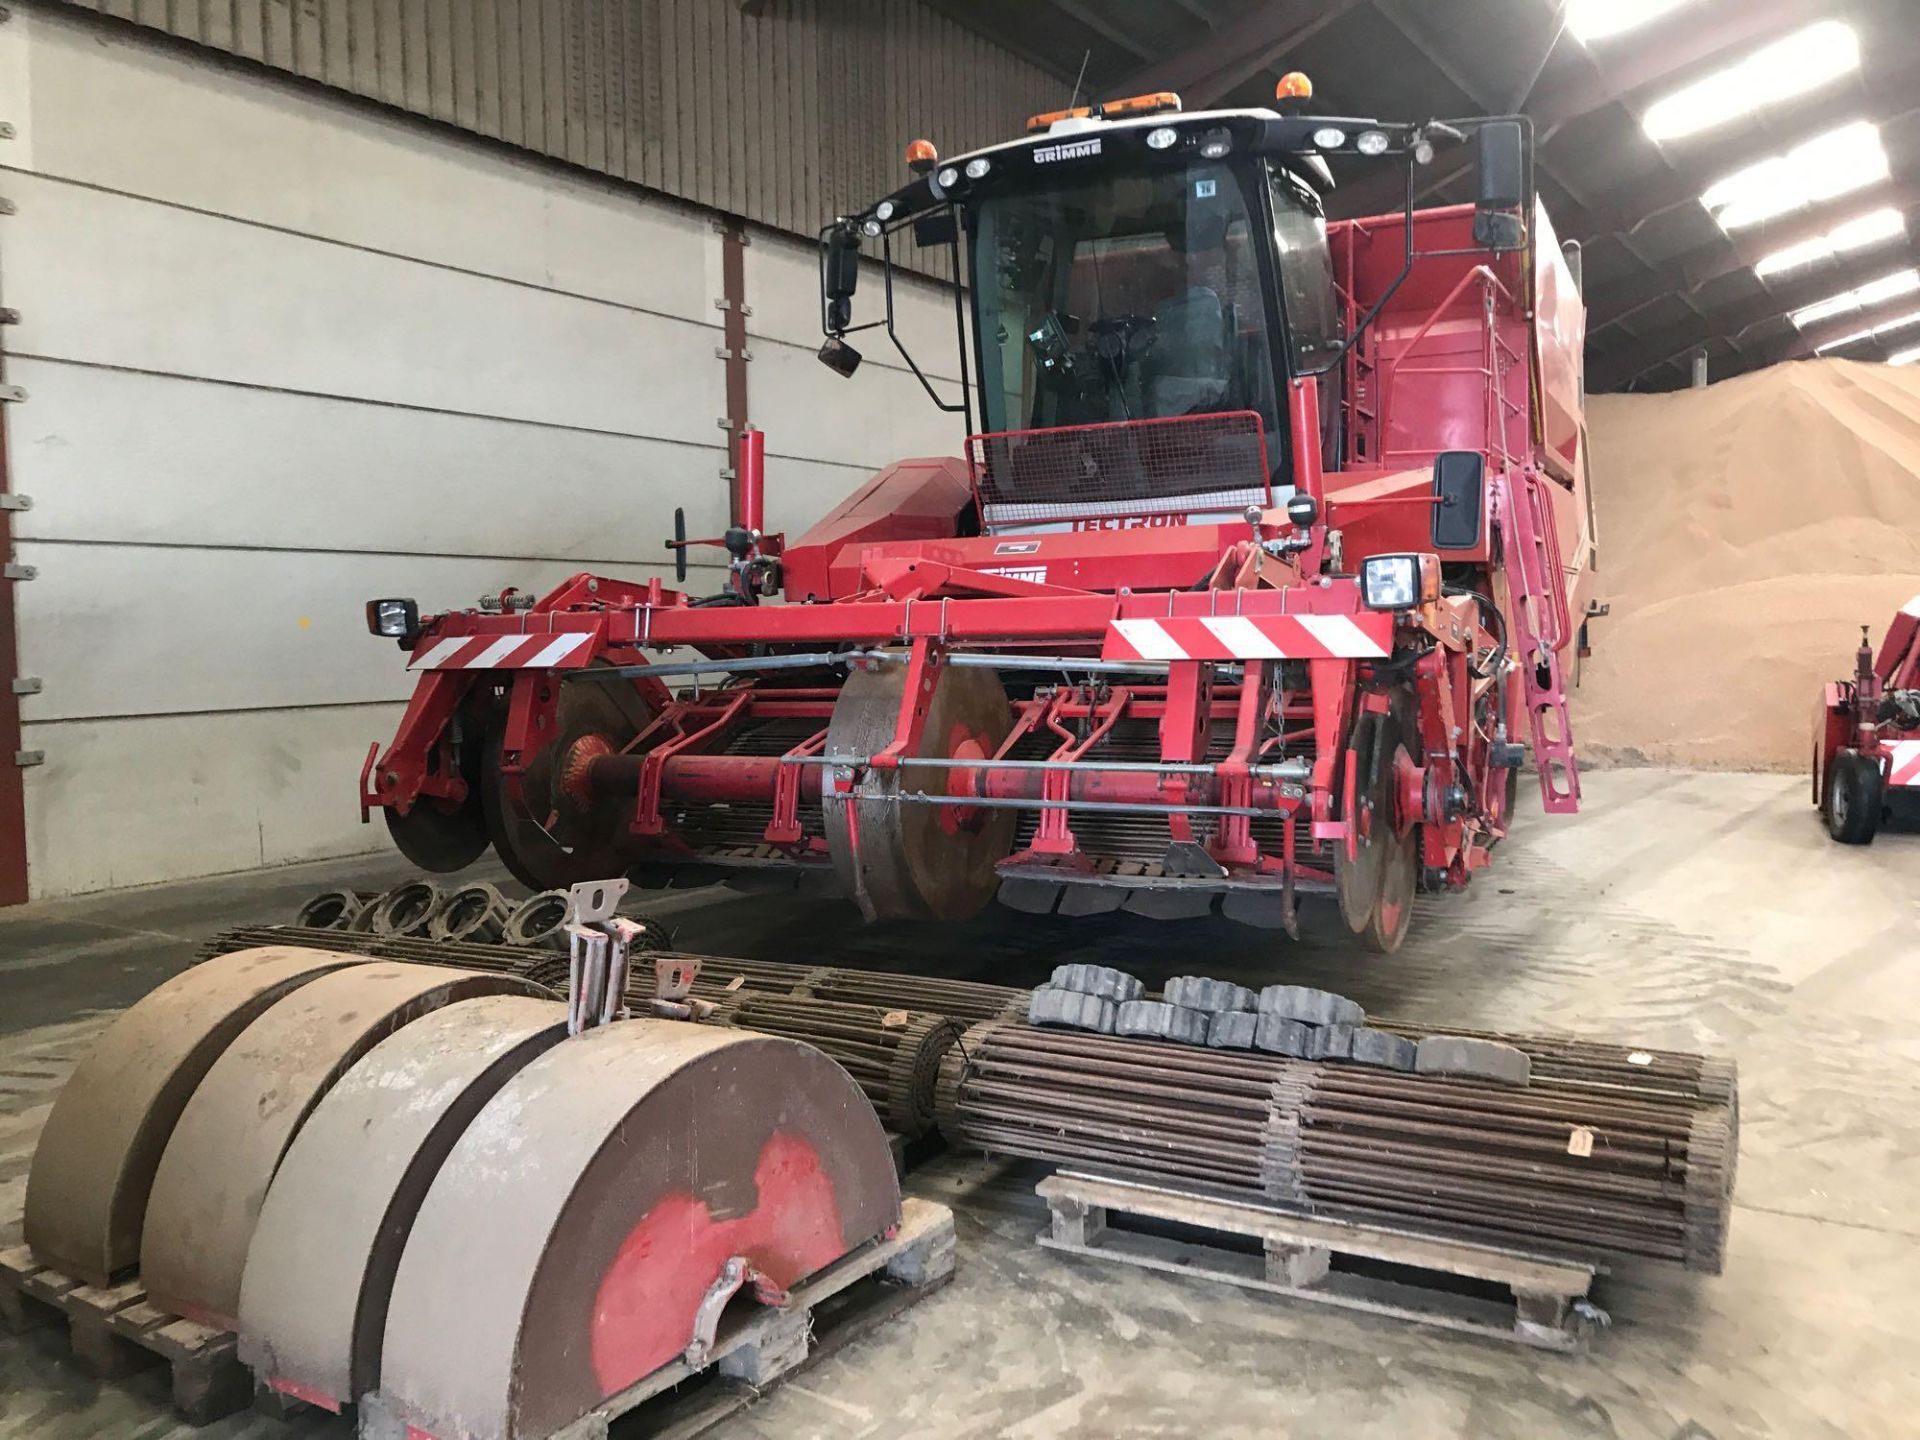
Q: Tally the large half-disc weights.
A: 4